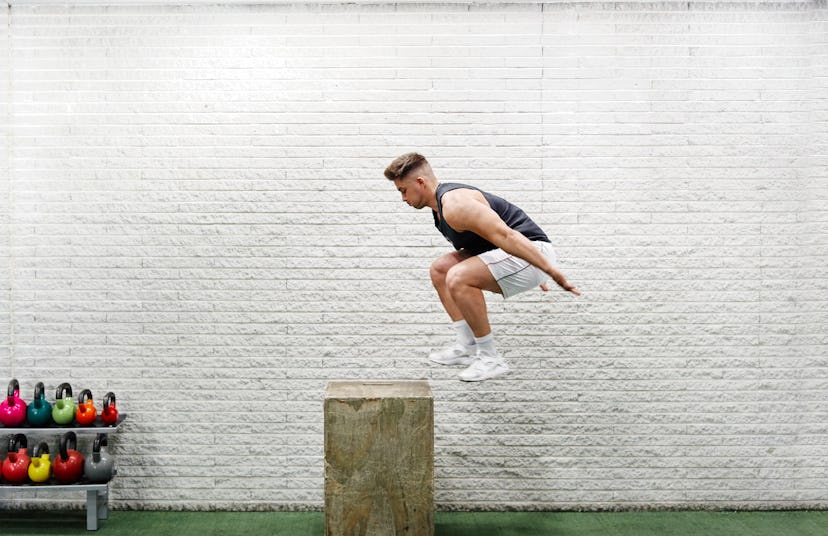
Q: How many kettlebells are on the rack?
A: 9